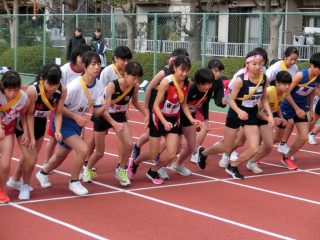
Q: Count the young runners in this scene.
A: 15